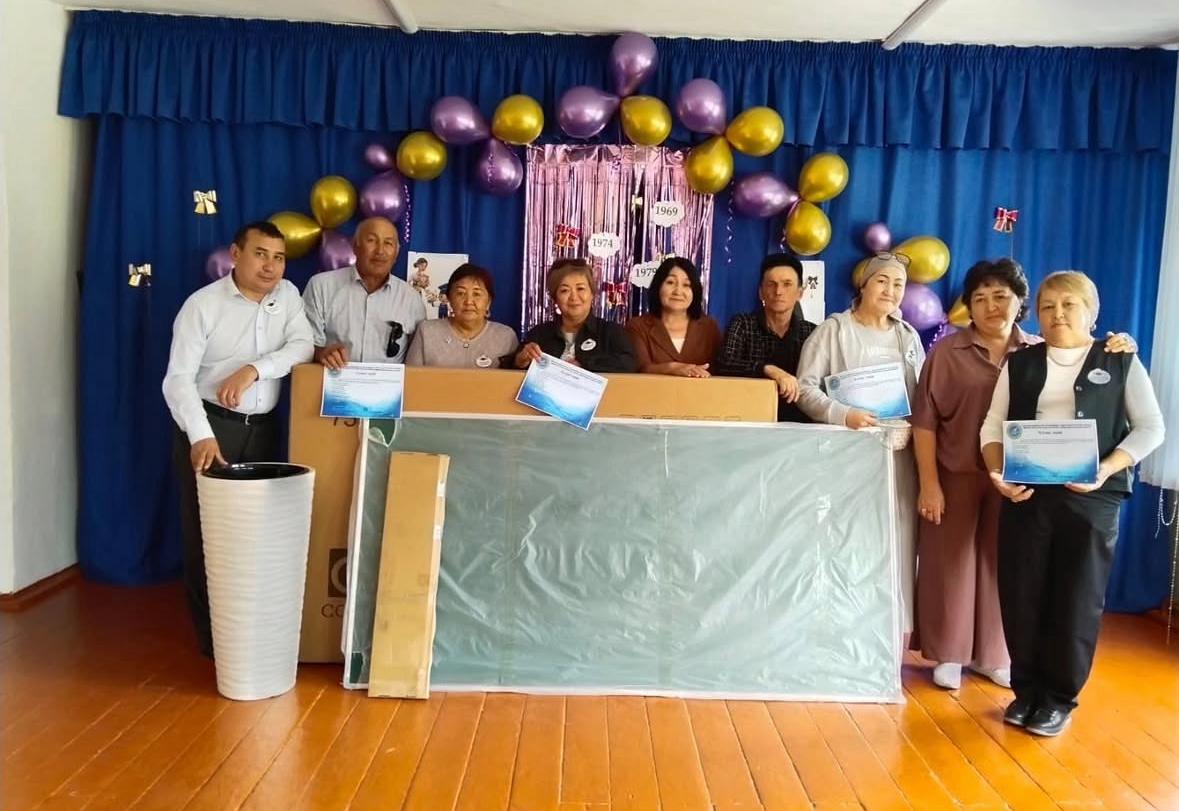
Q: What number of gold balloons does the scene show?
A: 12